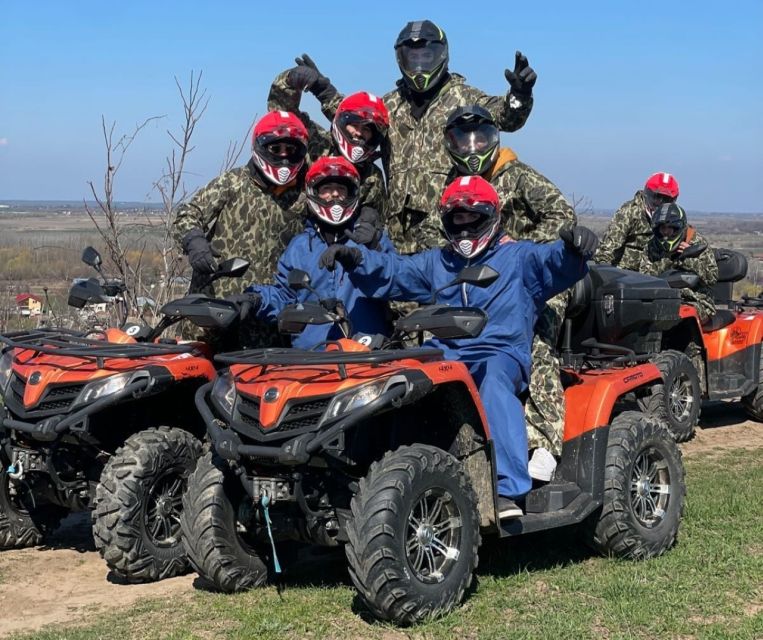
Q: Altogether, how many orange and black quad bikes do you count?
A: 3